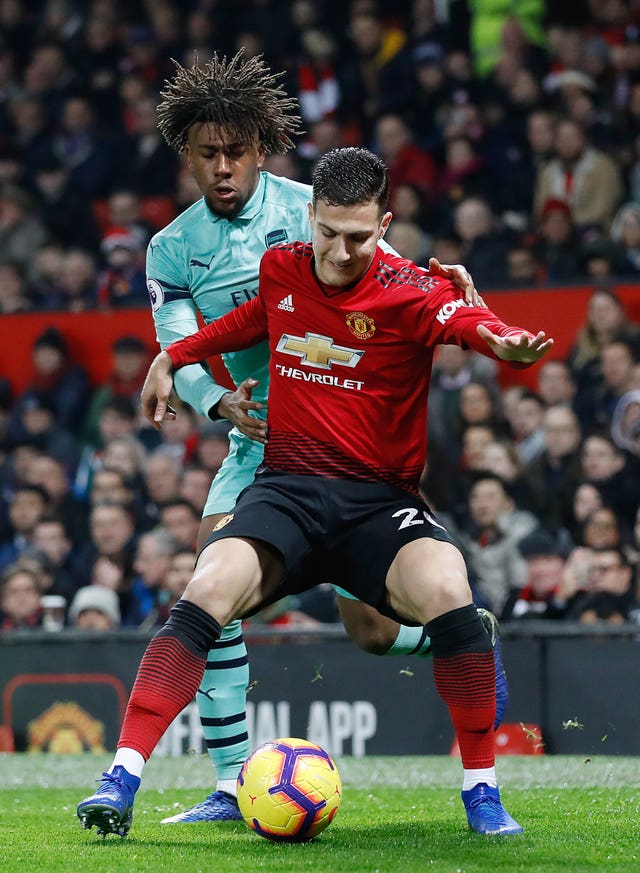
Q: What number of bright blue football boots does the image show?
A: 4